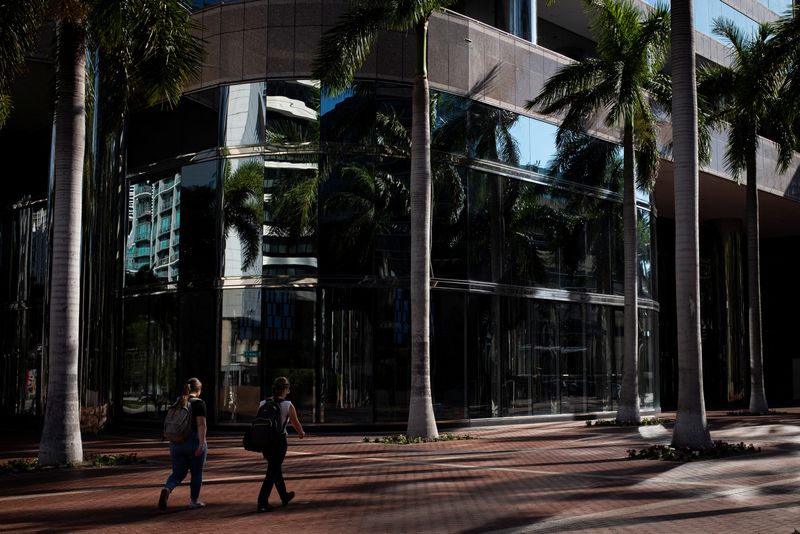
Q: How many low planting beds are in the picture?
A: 5